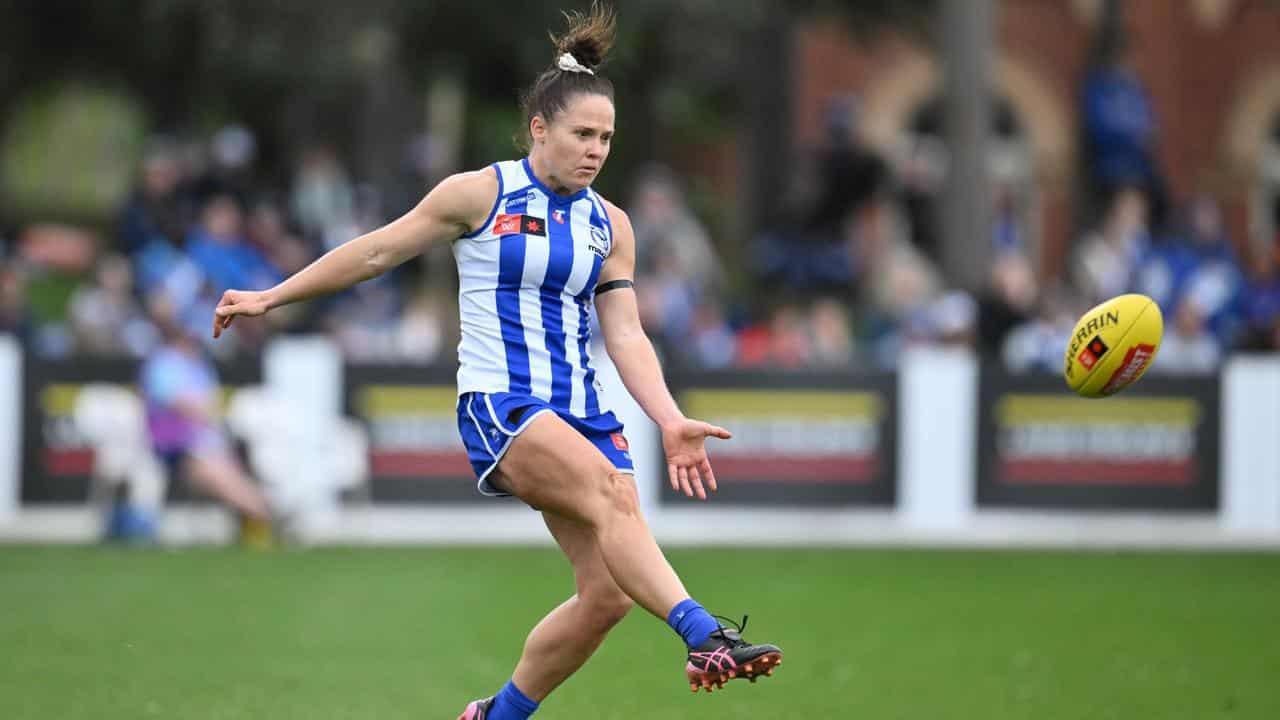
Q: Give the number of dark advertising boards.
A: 4